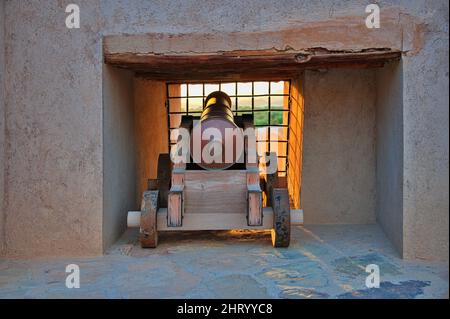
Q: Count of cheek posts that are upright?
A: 2